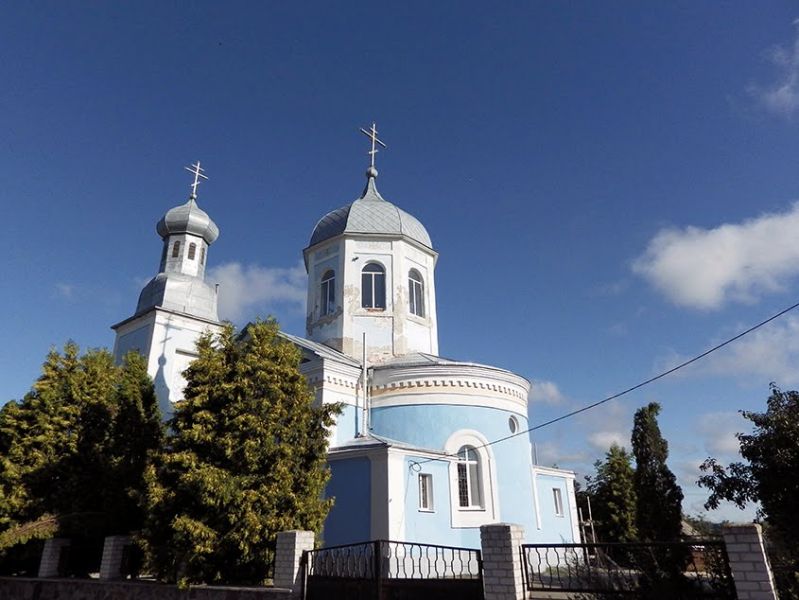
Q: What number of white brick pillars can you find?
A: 5